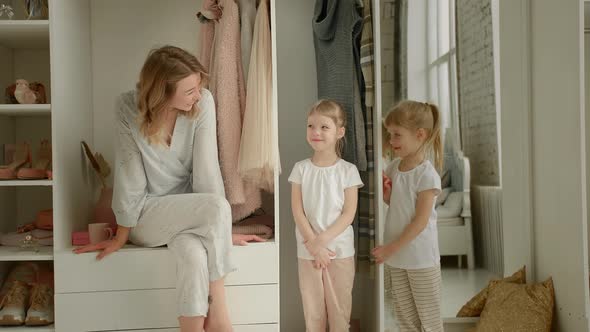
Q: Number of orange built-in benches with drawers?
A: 0